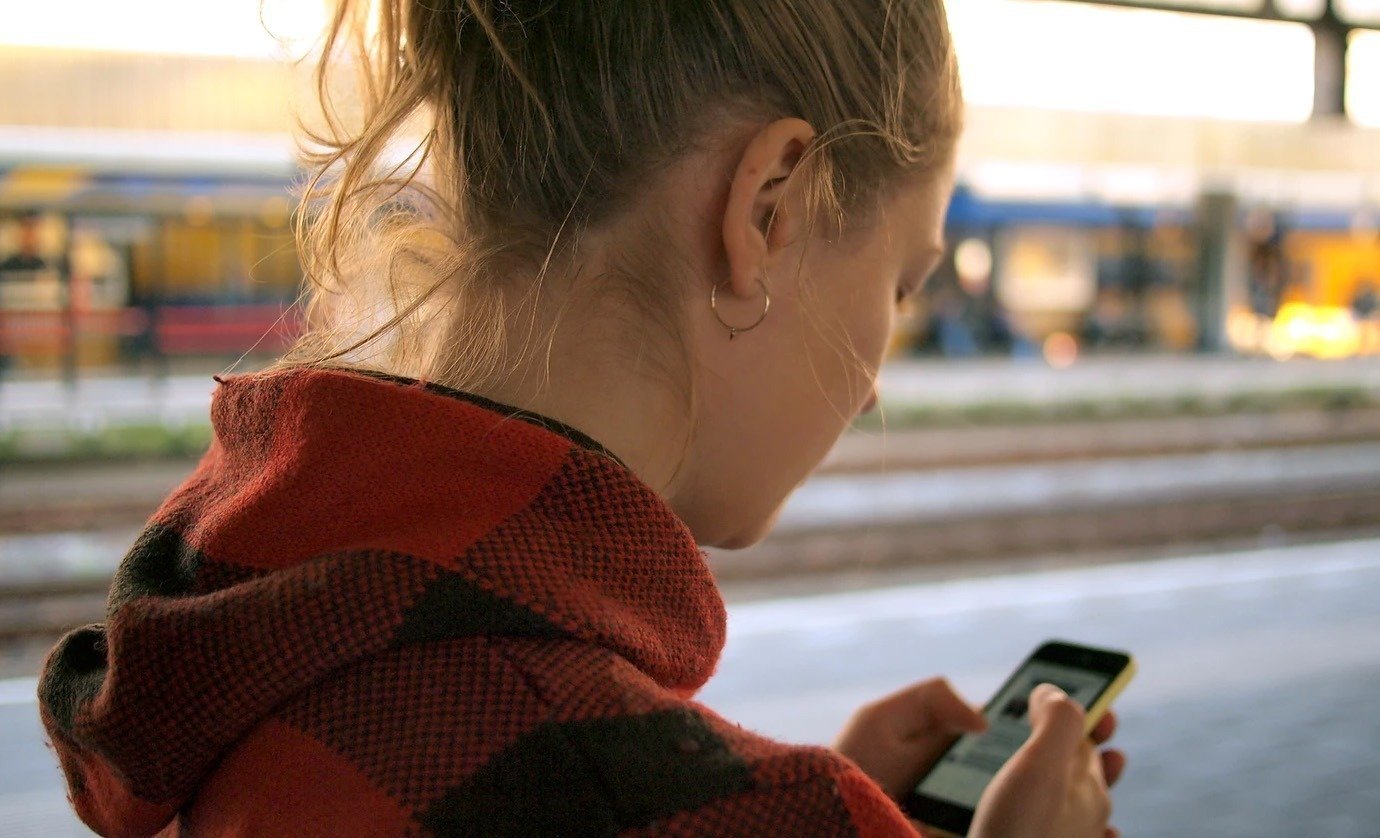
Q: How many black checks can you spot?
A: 4